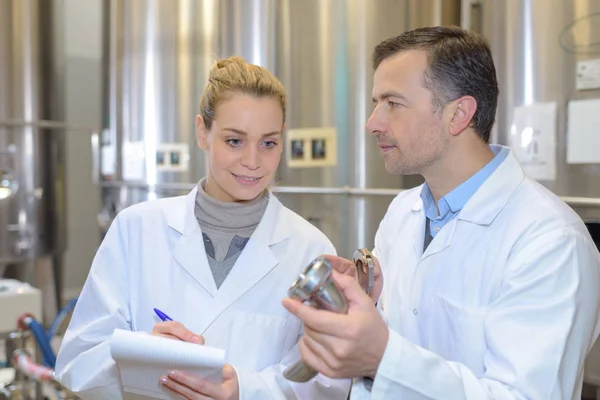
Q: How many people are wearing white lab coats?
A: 2